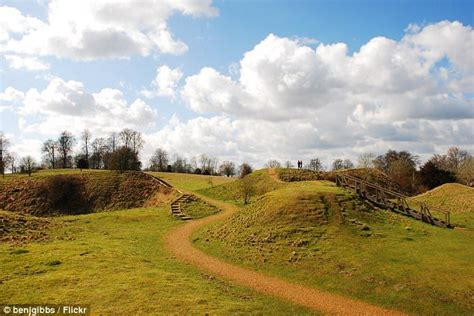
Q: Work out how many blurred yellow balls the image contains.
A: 0